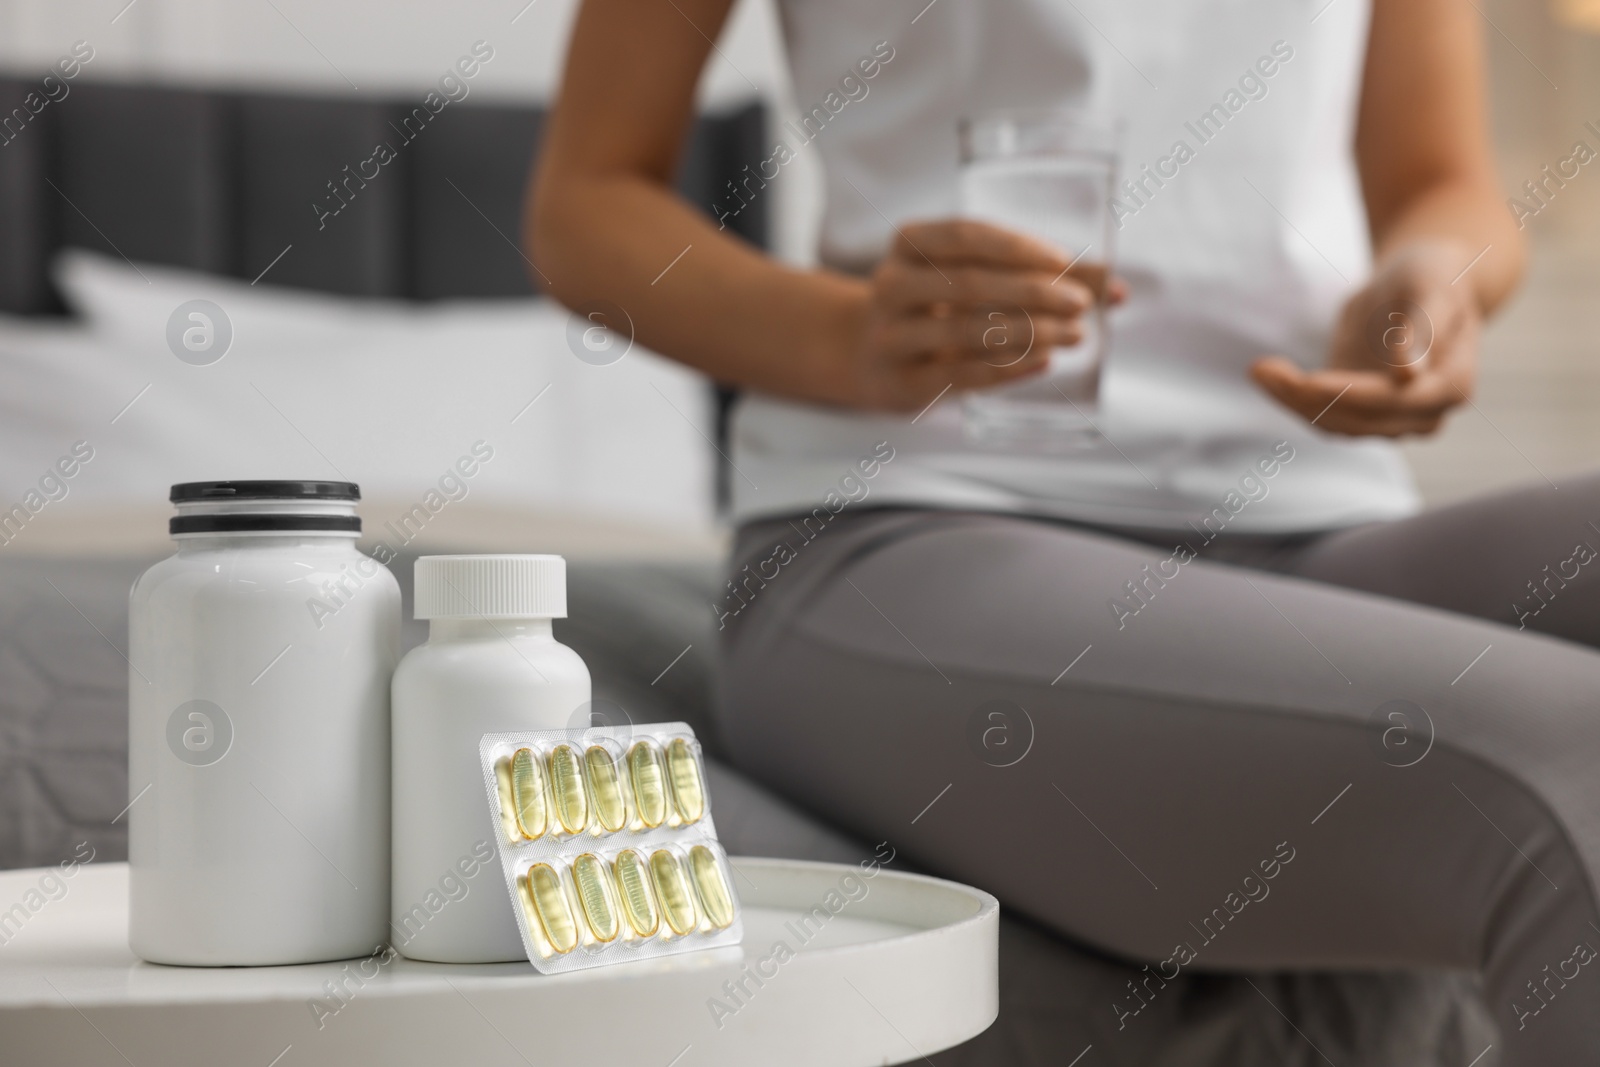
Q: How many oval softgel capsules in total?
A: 10